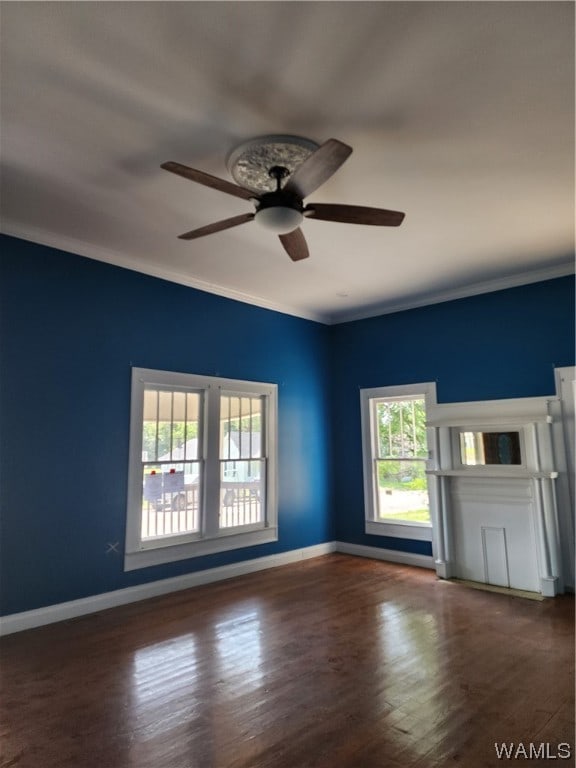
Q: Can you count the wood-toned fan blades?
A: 5